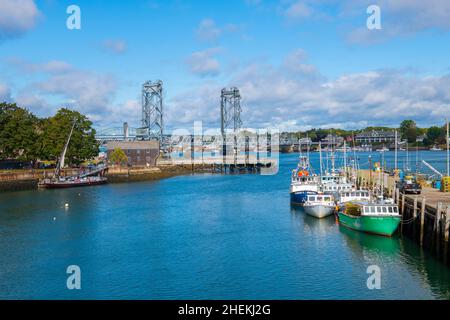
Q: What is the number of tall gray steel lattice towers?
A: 2